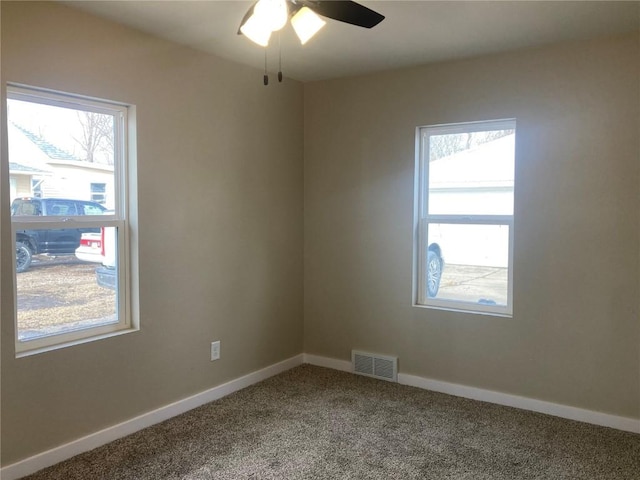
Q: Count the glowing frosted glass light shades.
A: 3